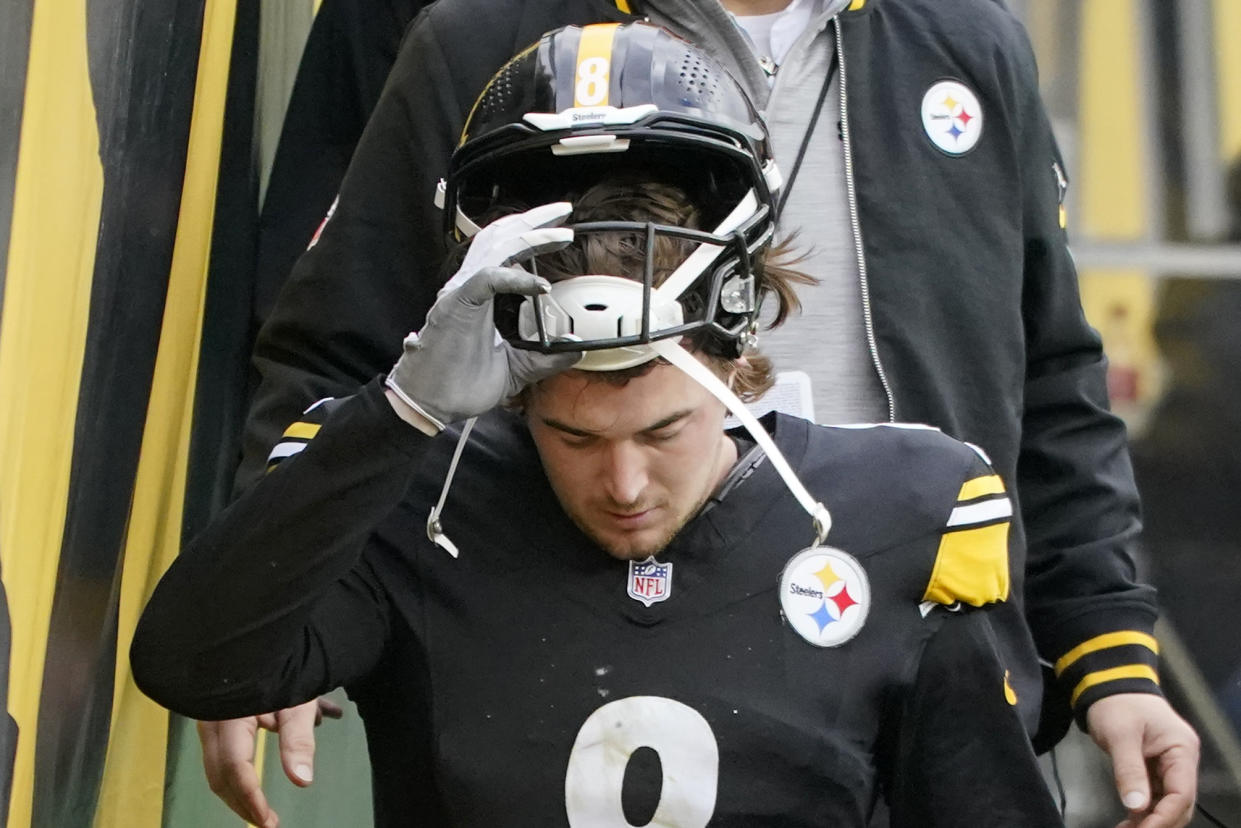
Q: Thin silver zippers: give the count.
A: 1